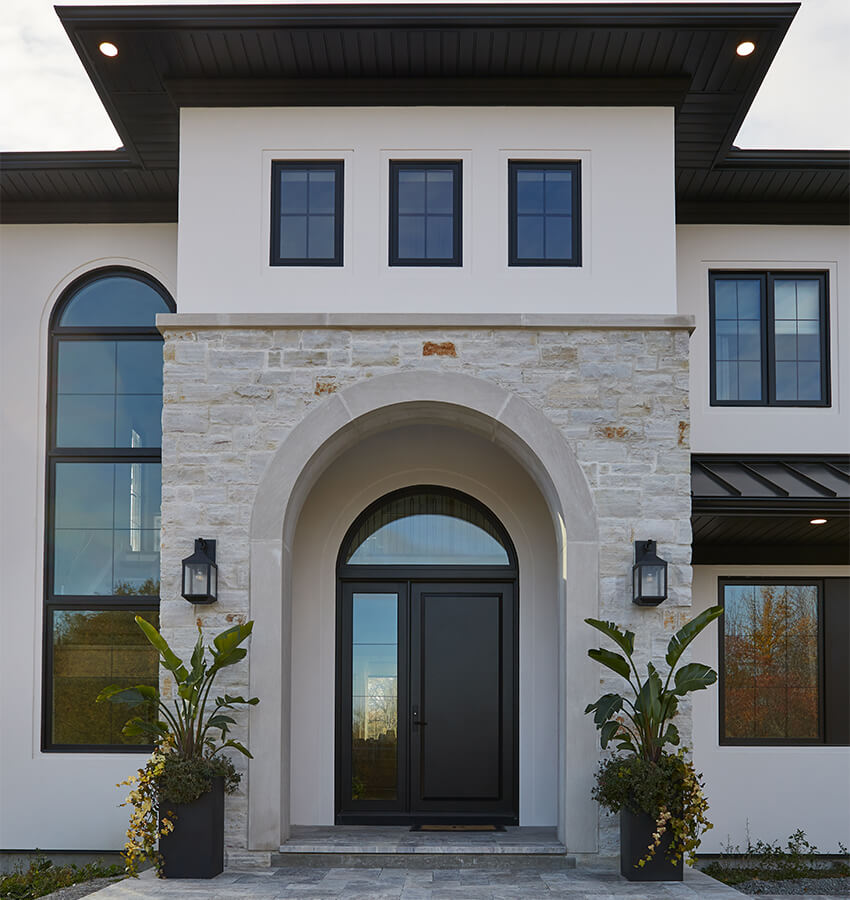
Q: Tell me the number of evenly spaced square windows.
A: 3